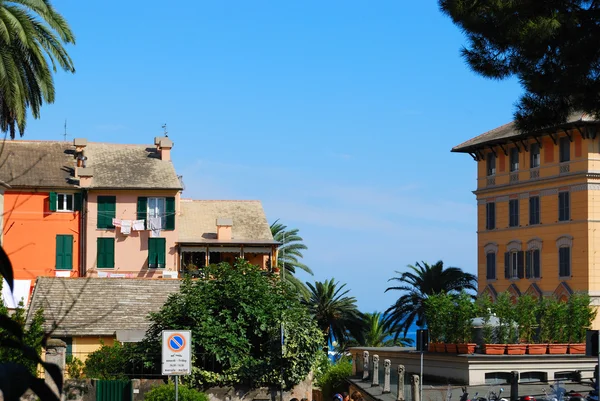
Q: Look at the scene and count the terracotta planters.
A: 9